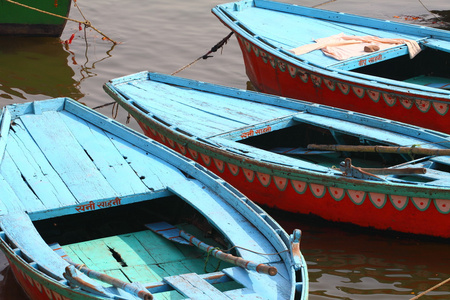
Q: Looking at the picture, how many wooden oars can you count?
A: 4